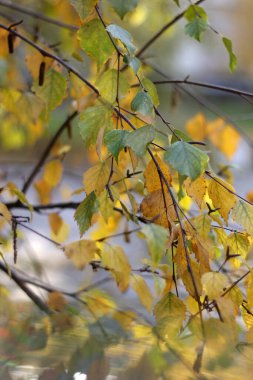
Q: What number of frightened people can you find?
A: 0